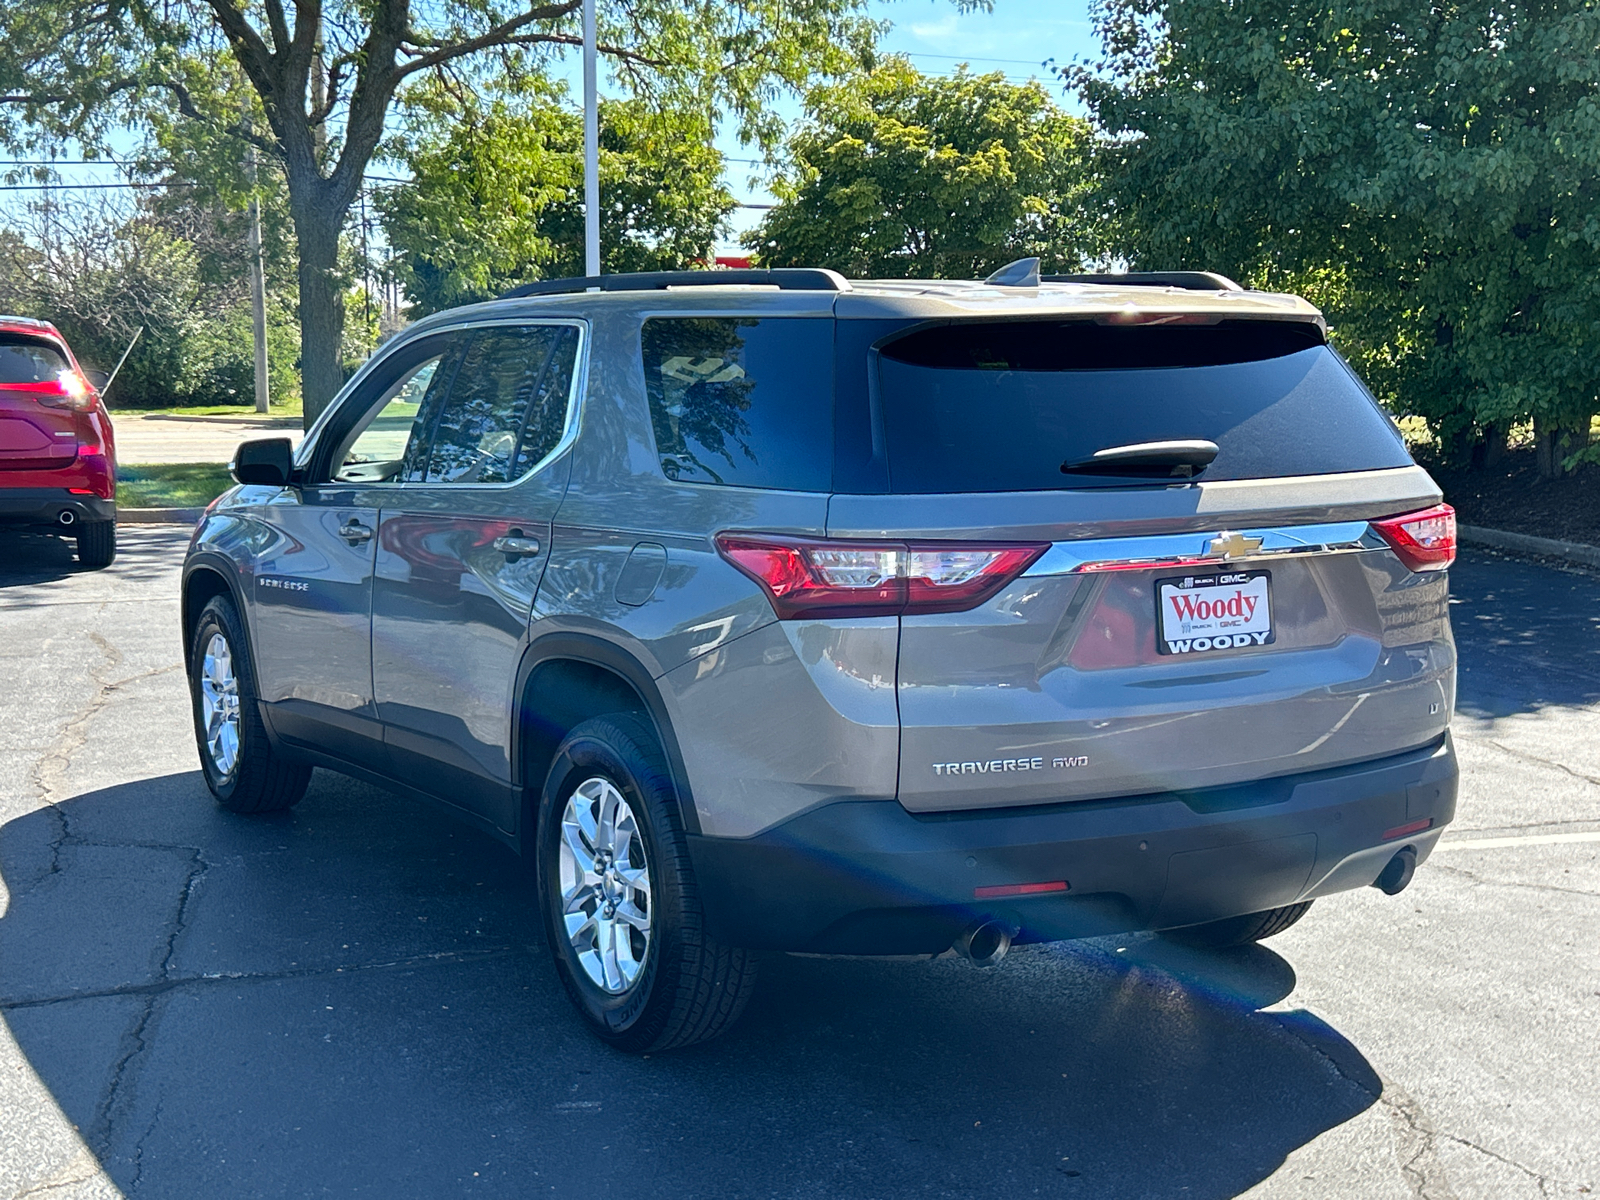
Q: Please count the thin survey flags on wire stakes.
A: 0